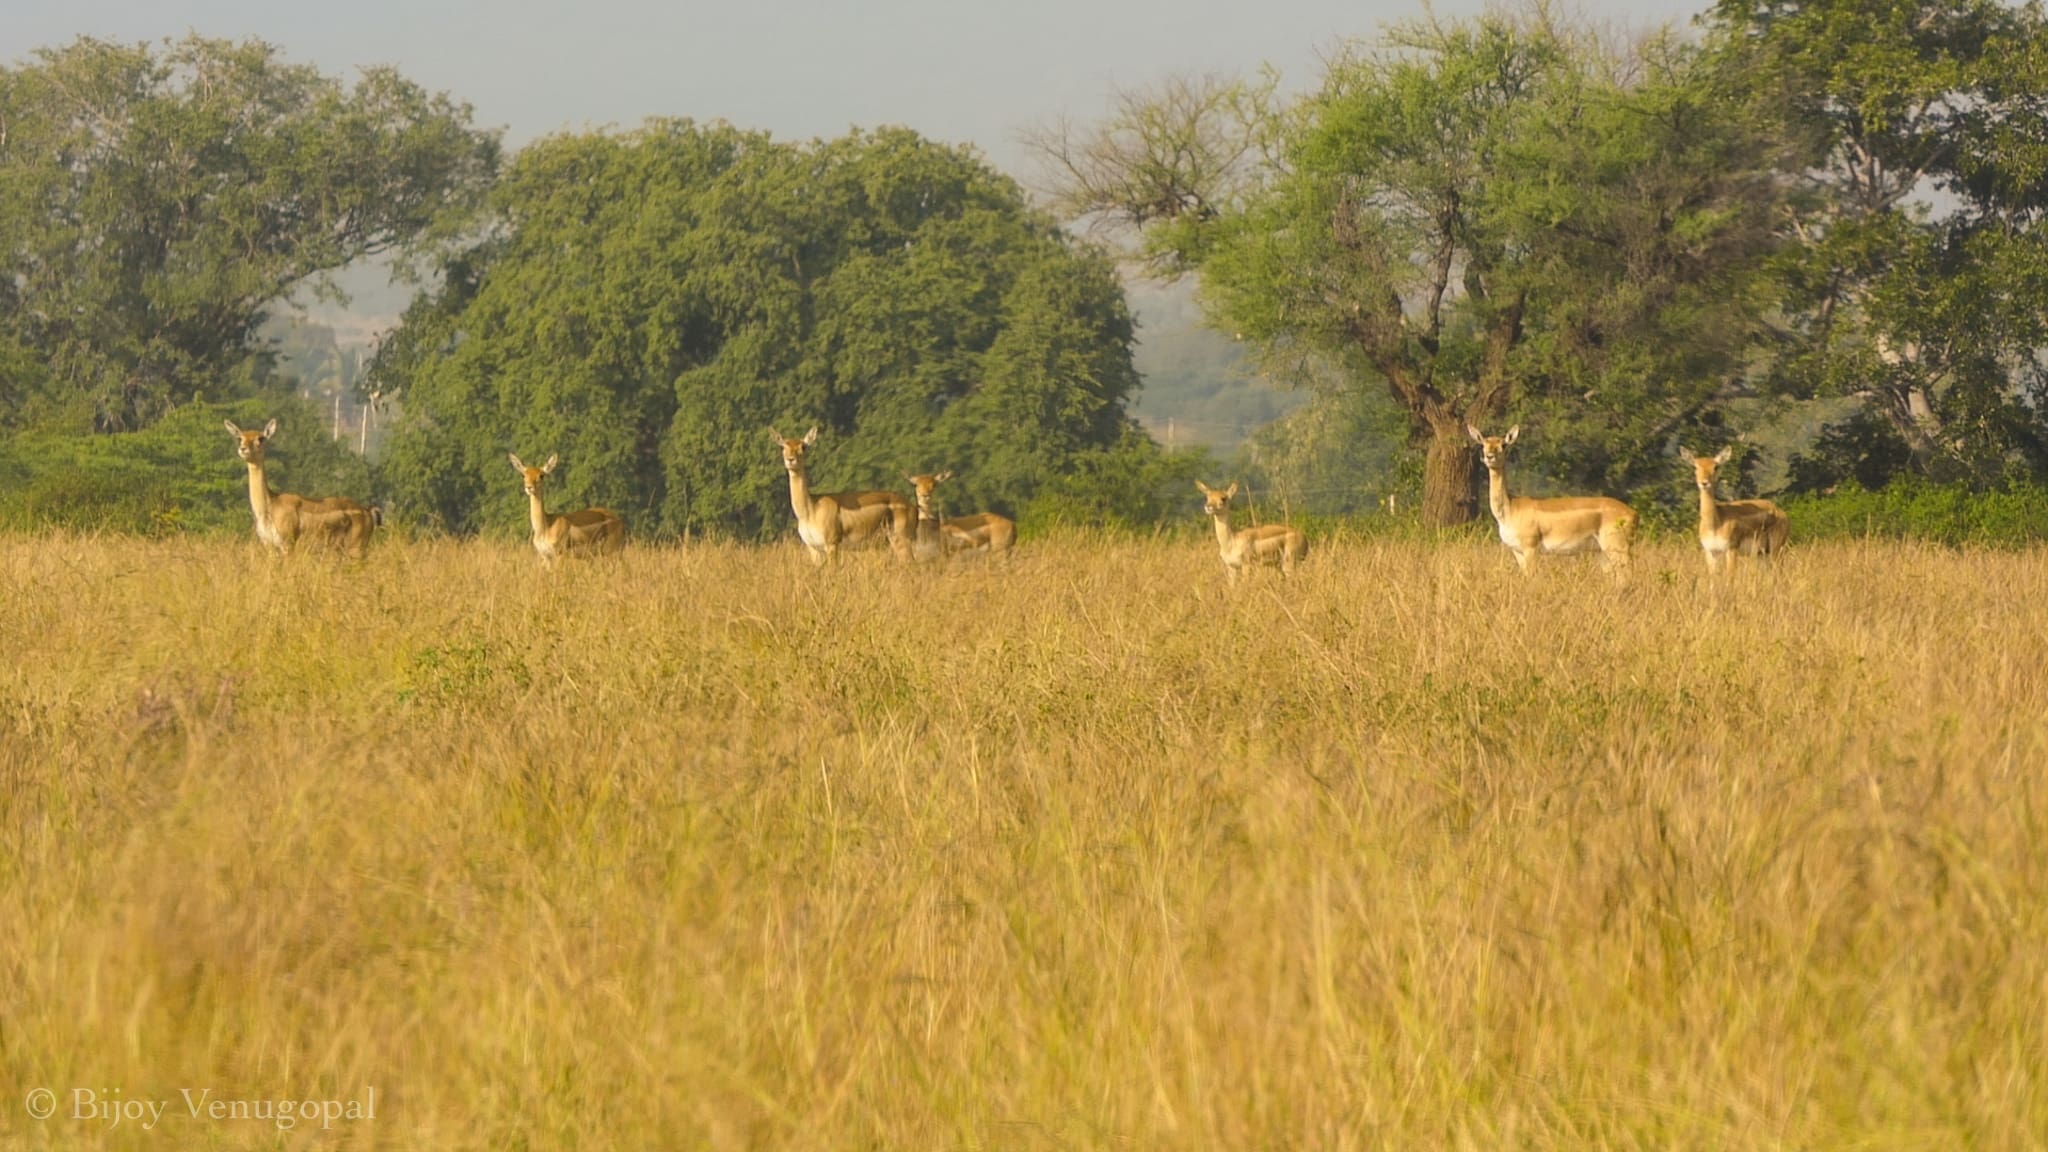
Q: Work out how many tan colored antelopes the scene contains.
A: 7